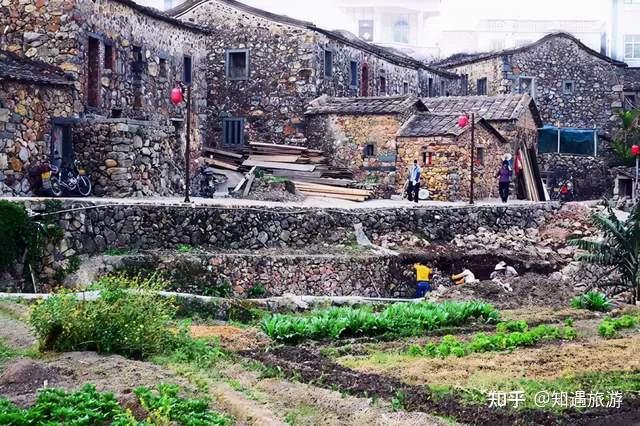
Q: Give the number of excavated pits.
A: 1